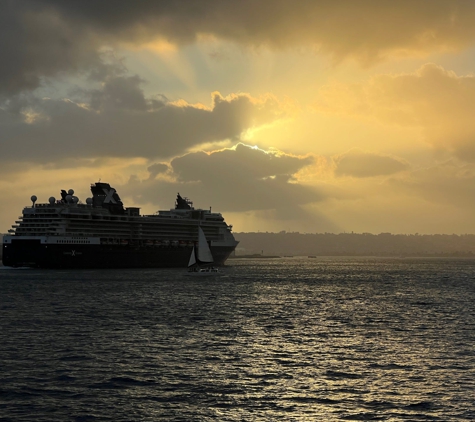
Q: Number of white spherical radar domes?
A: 6